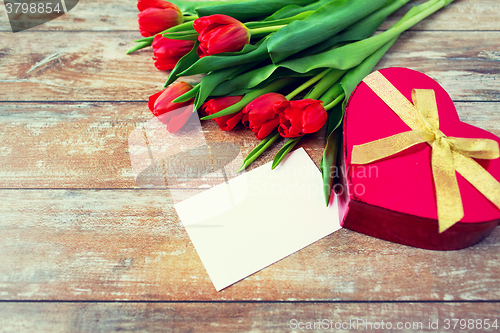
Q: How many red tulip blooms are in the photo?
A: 7